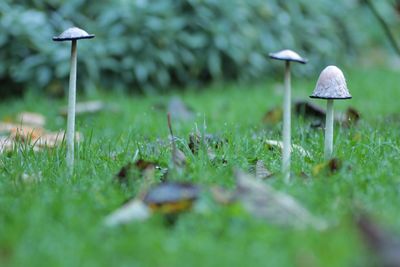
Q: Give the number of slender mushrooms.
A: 3